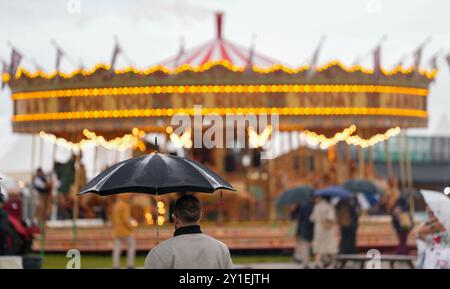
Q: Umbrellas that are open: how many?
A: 5